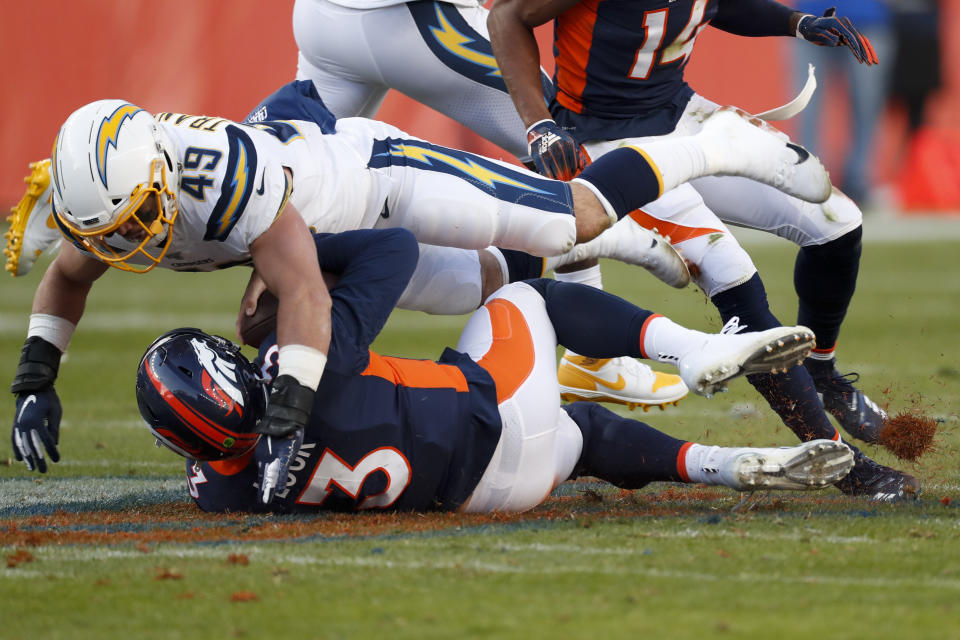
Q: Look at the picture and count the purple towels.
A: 0